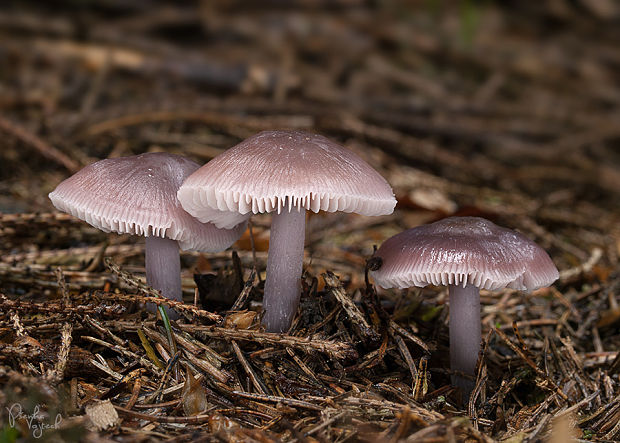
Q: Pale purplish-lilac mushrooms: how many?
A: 3